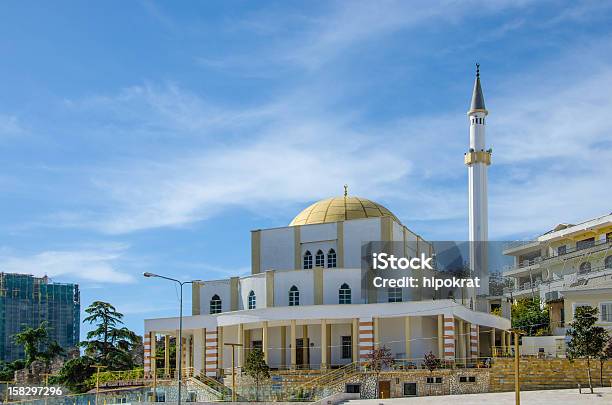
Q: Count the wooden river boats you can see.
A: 0